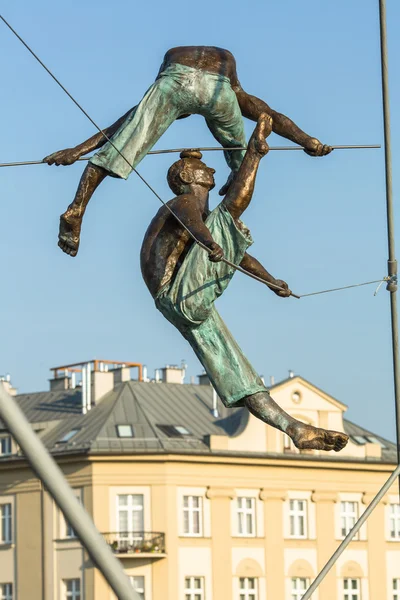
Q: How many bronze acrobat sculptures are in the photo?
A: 2